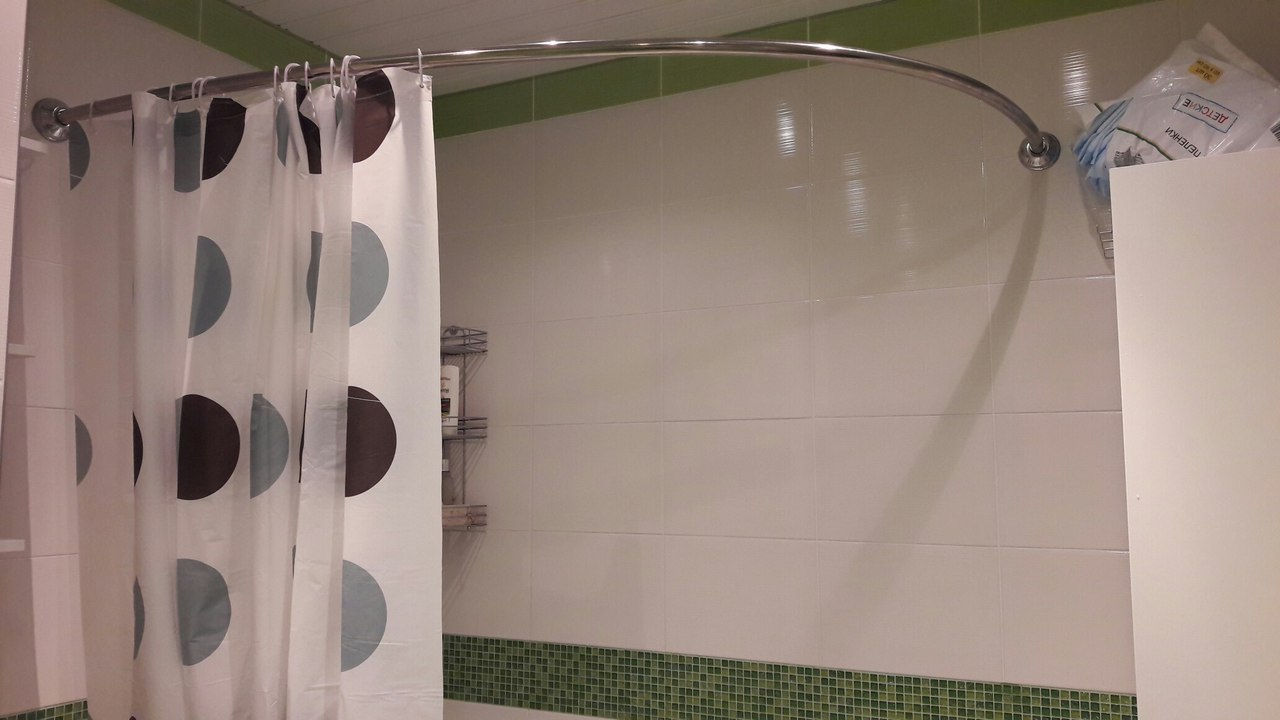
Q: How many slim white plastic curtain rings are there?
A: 11